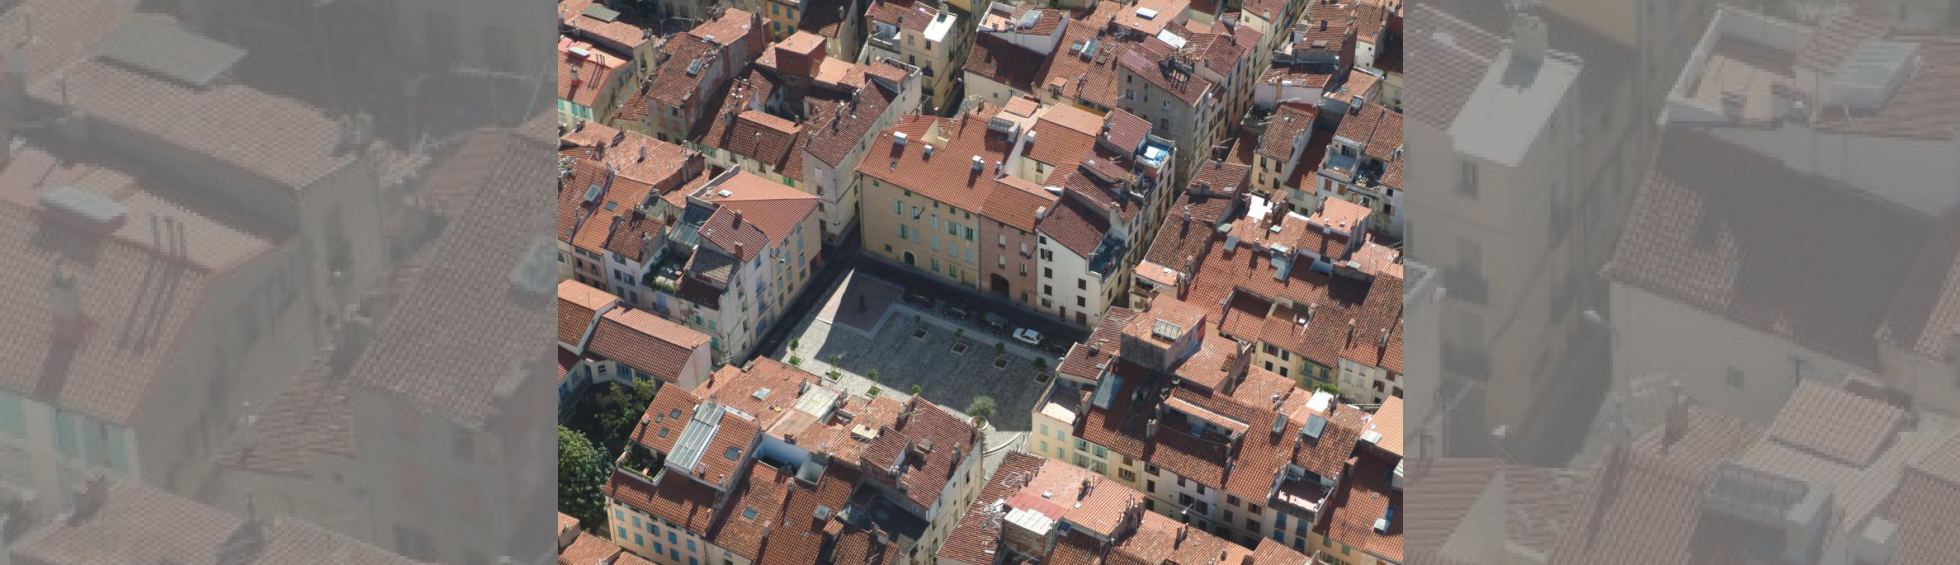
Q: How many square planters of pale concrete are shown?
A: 7